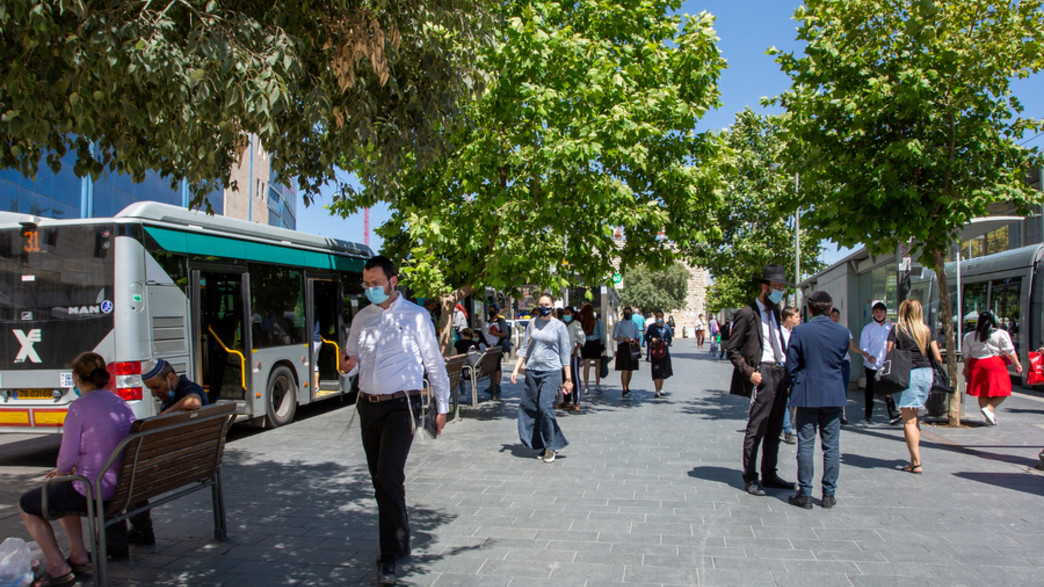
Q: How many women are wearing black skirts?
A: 3